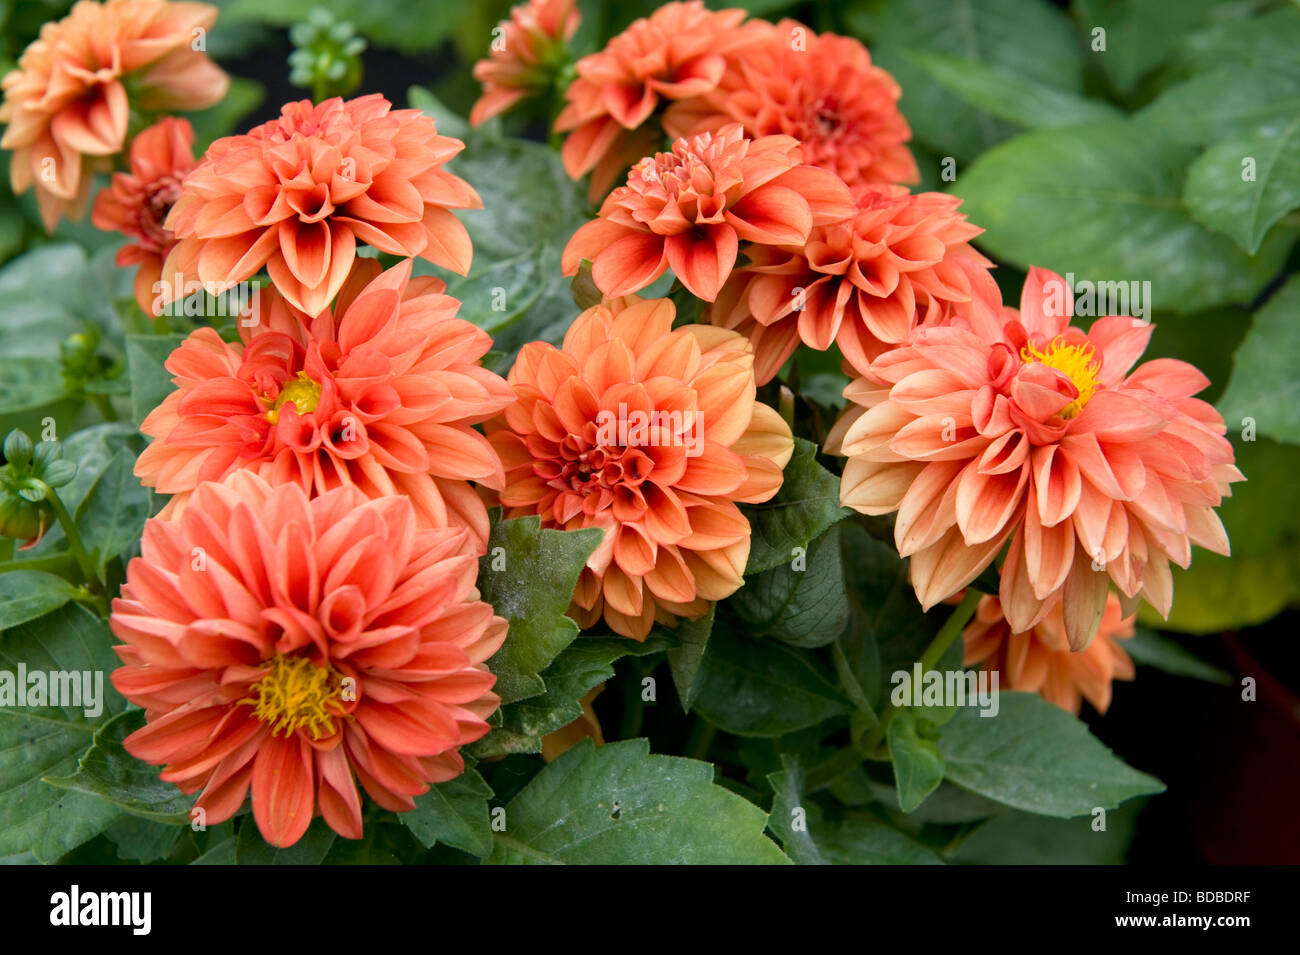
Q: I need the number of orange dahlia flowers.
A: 13